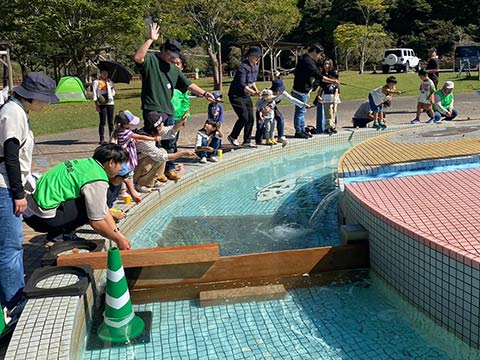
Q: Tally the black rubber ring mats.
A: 2